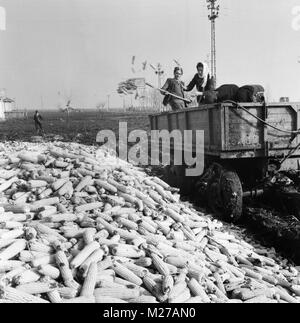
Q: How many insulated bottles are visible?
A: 0